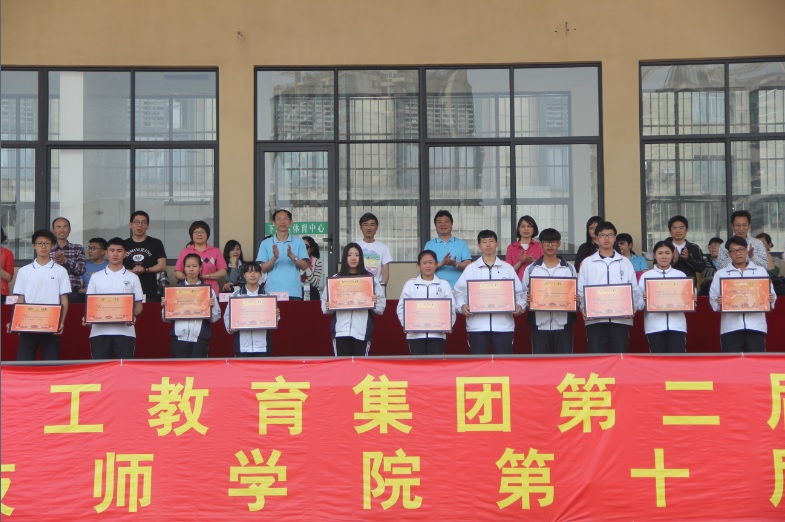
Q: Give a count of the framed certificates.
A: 11